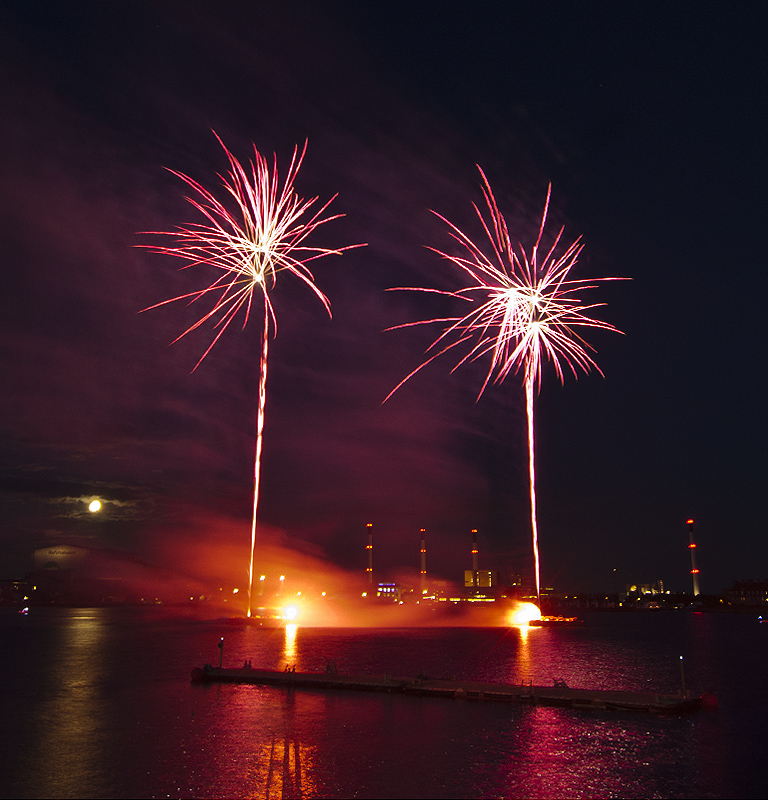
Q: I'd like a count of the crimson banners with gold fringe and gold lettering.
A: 0